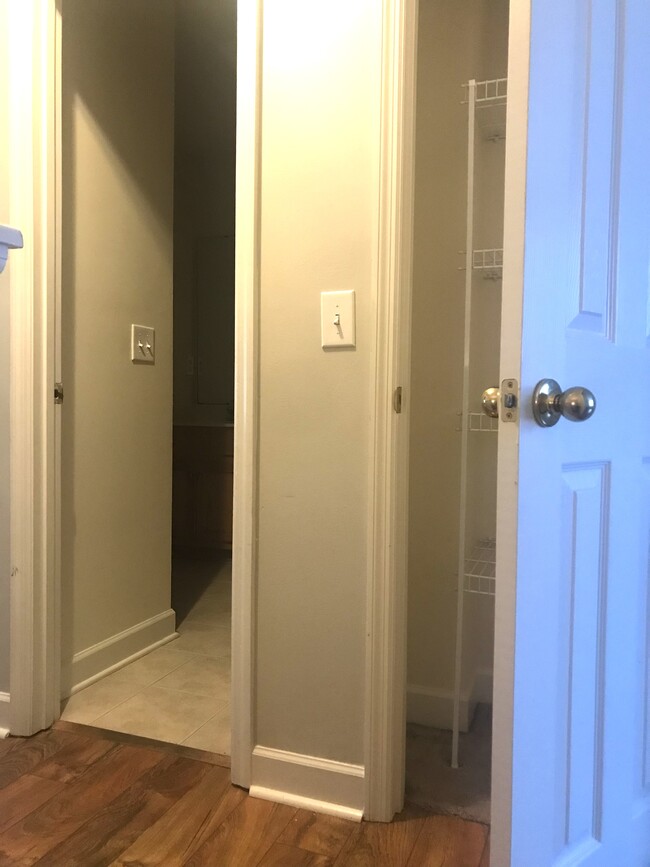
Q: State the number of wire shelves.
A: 4